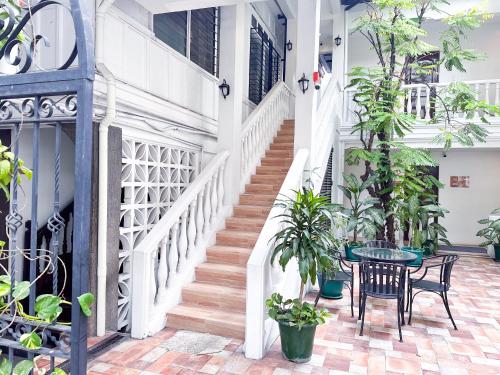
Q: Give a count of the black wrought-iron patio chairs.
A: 4